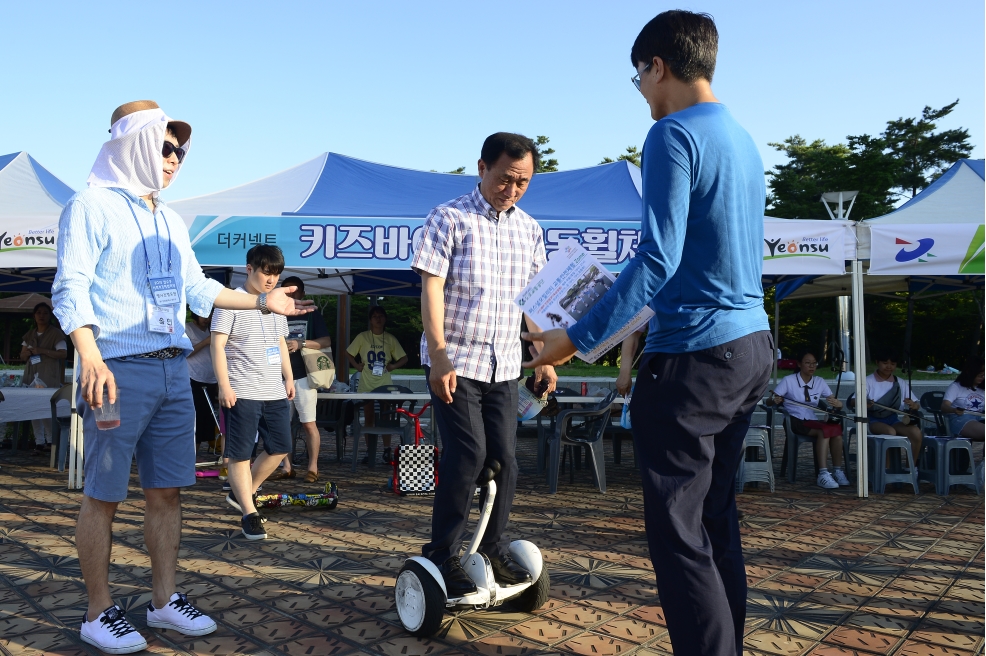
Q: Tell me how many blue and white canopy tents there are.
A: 3